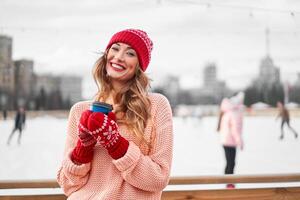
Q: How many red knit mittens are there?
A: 2